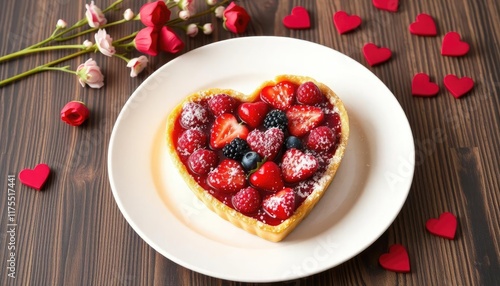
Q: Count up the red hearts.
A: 11